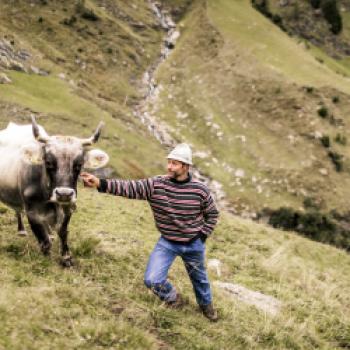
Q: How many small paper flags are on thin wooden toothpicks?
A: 0